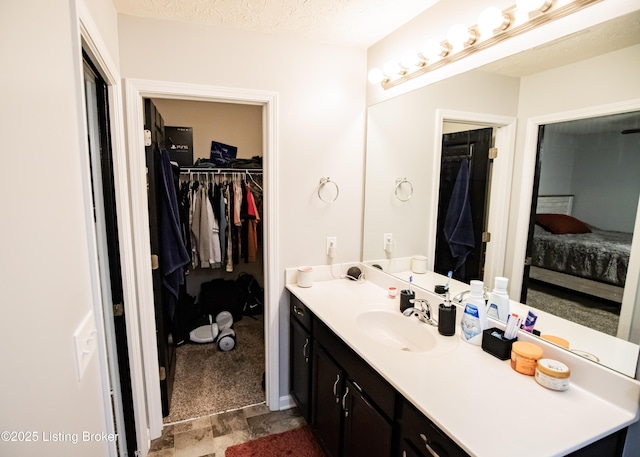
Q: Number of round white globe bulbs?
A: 7